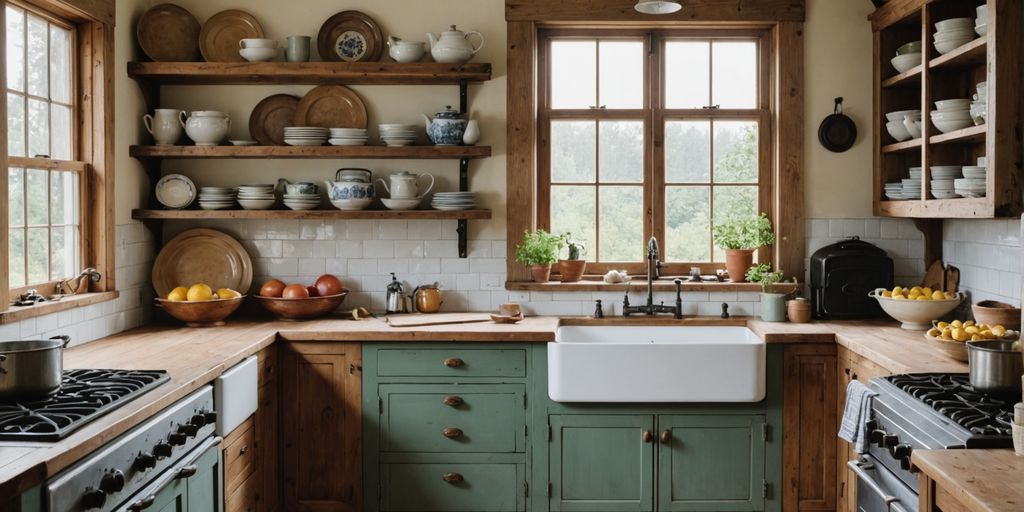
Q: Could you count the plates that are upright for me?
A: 7